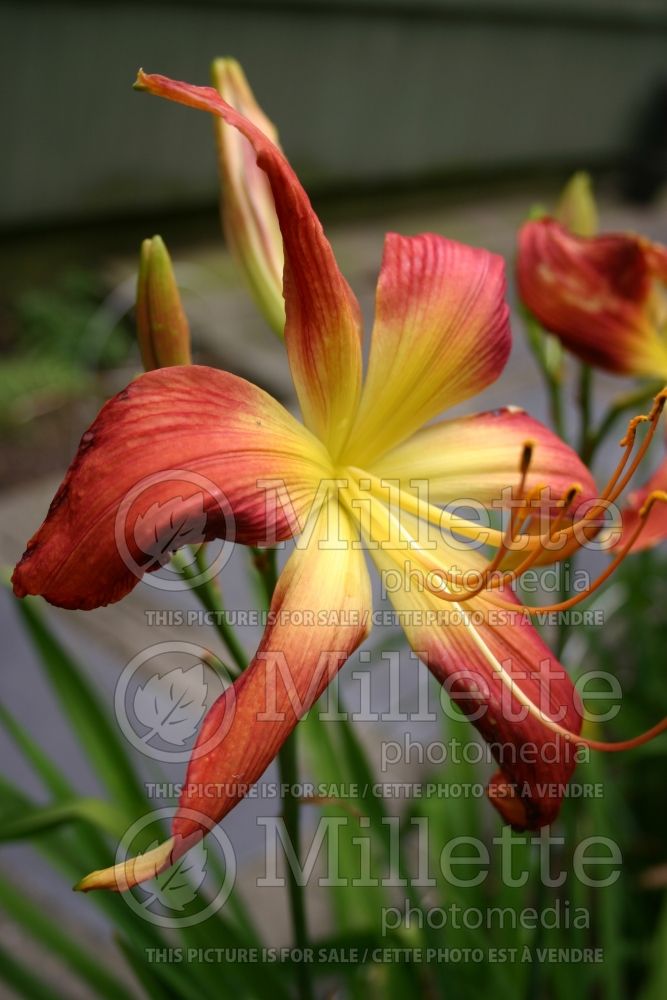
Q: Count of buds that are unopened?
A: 3